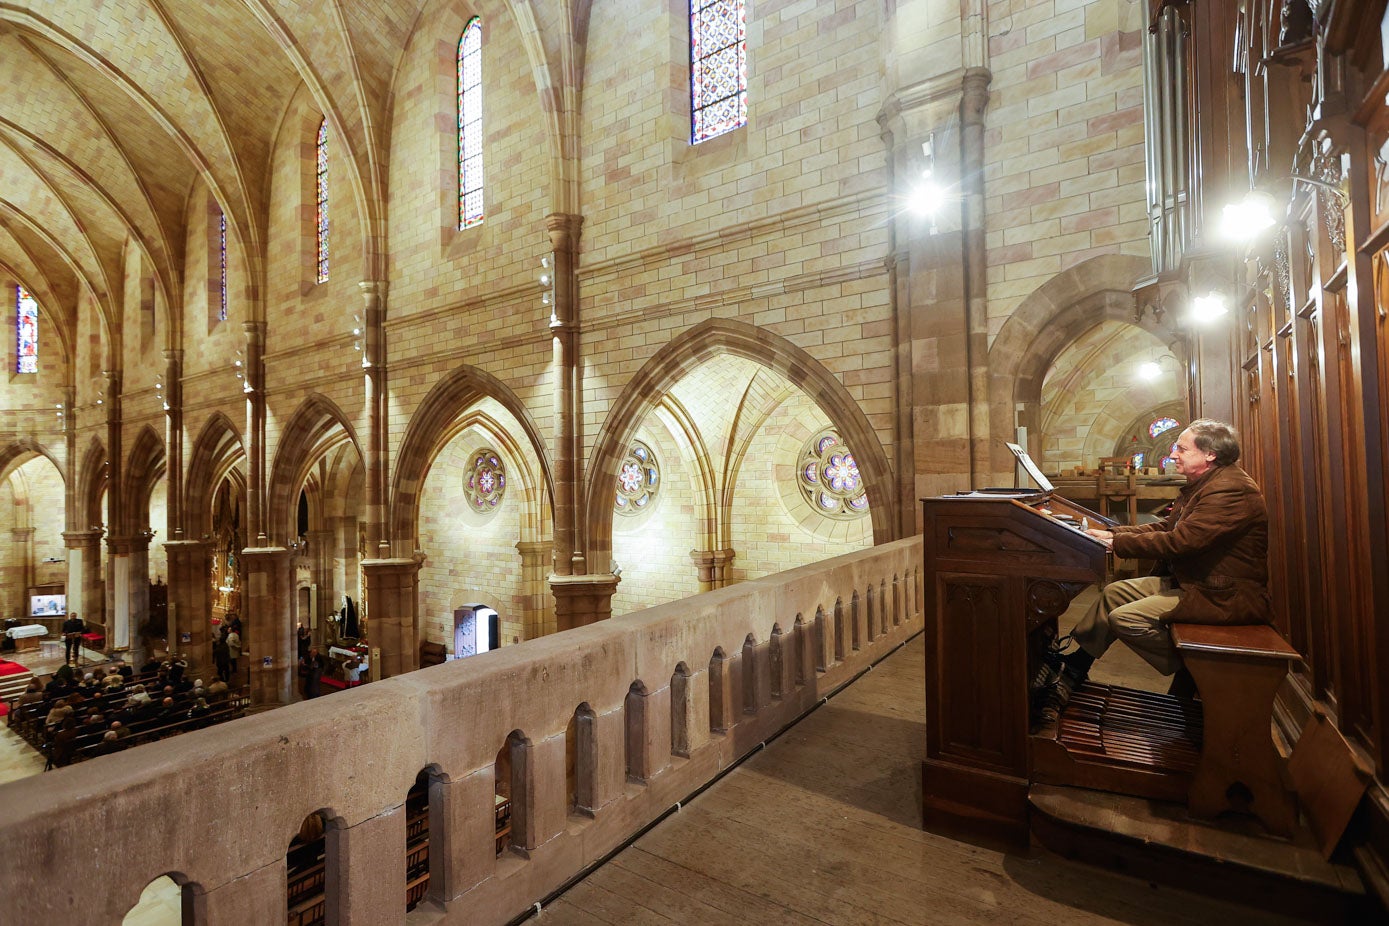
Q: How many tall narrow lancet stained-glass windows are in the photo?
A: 5